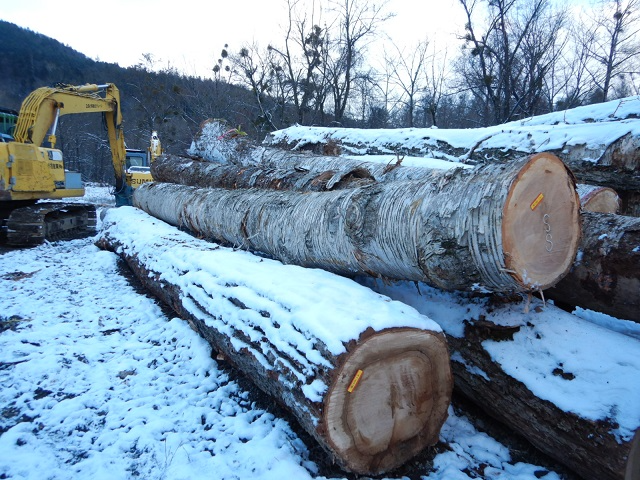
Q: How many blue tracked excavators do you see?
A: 0